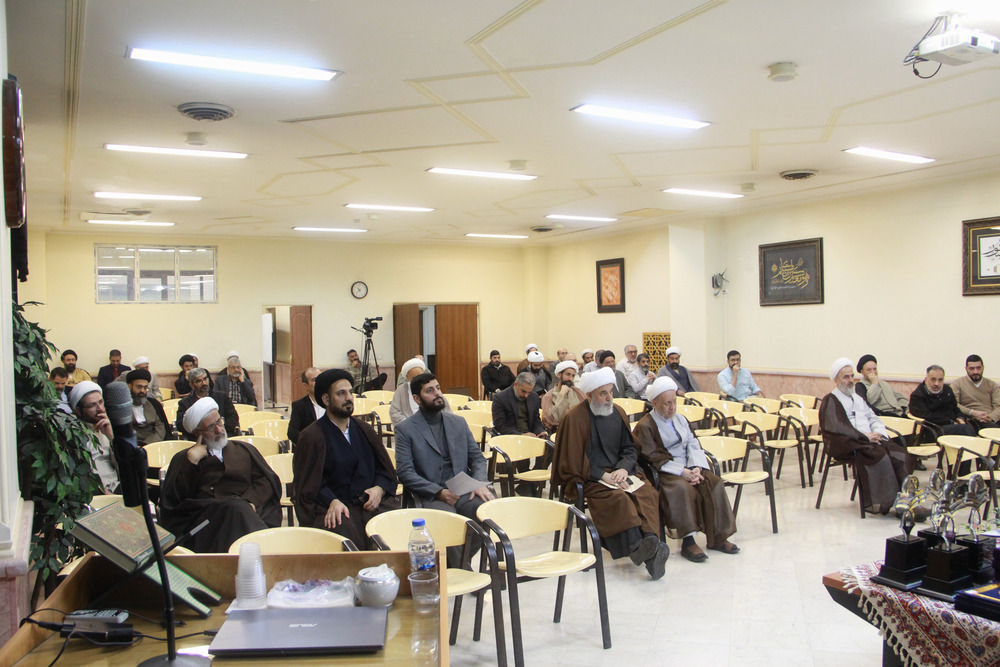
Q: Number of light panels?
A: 12